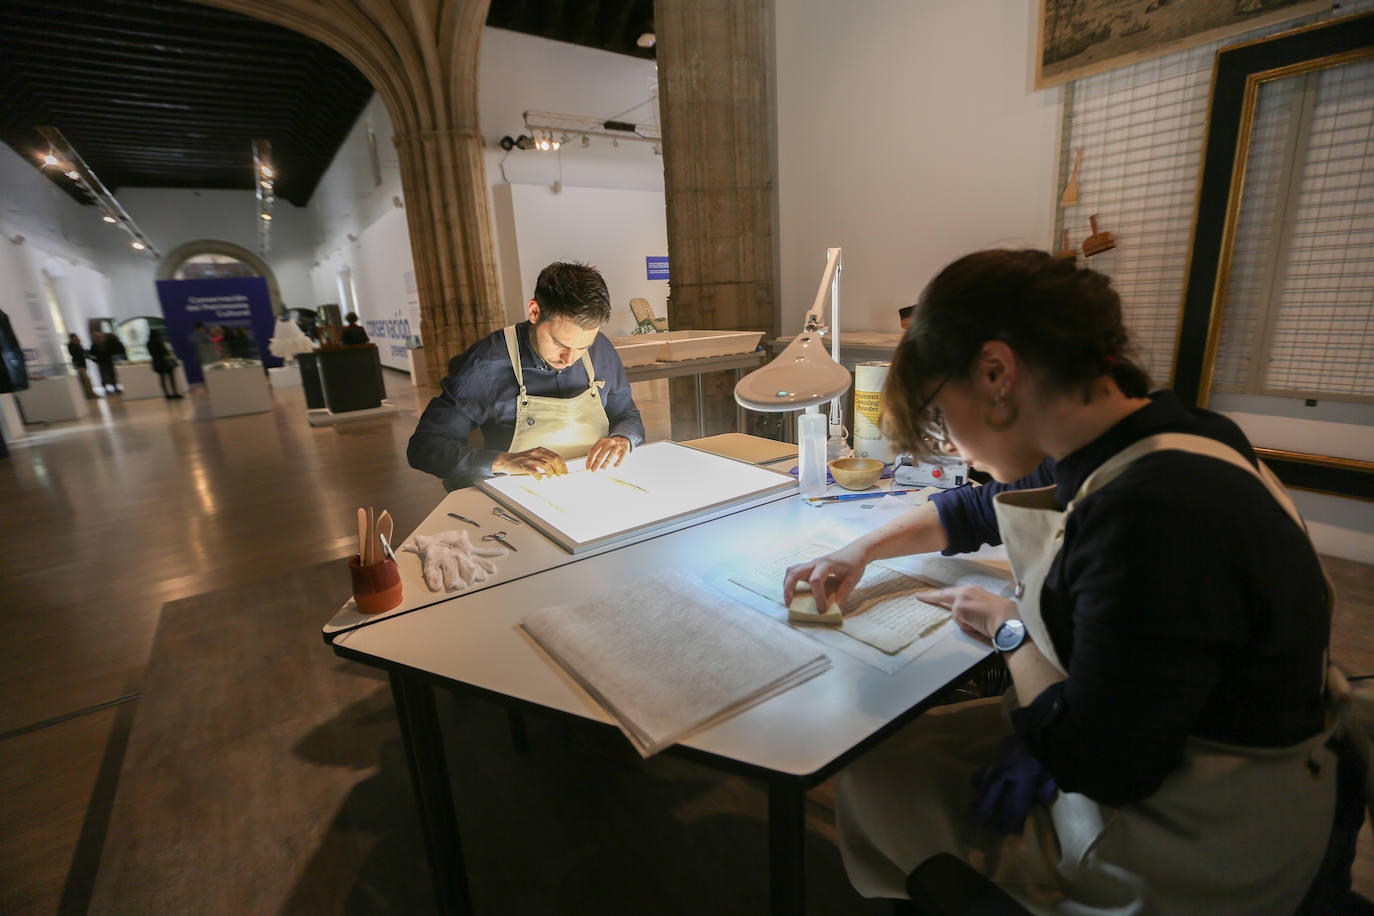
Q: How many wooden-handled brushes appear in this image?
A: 3